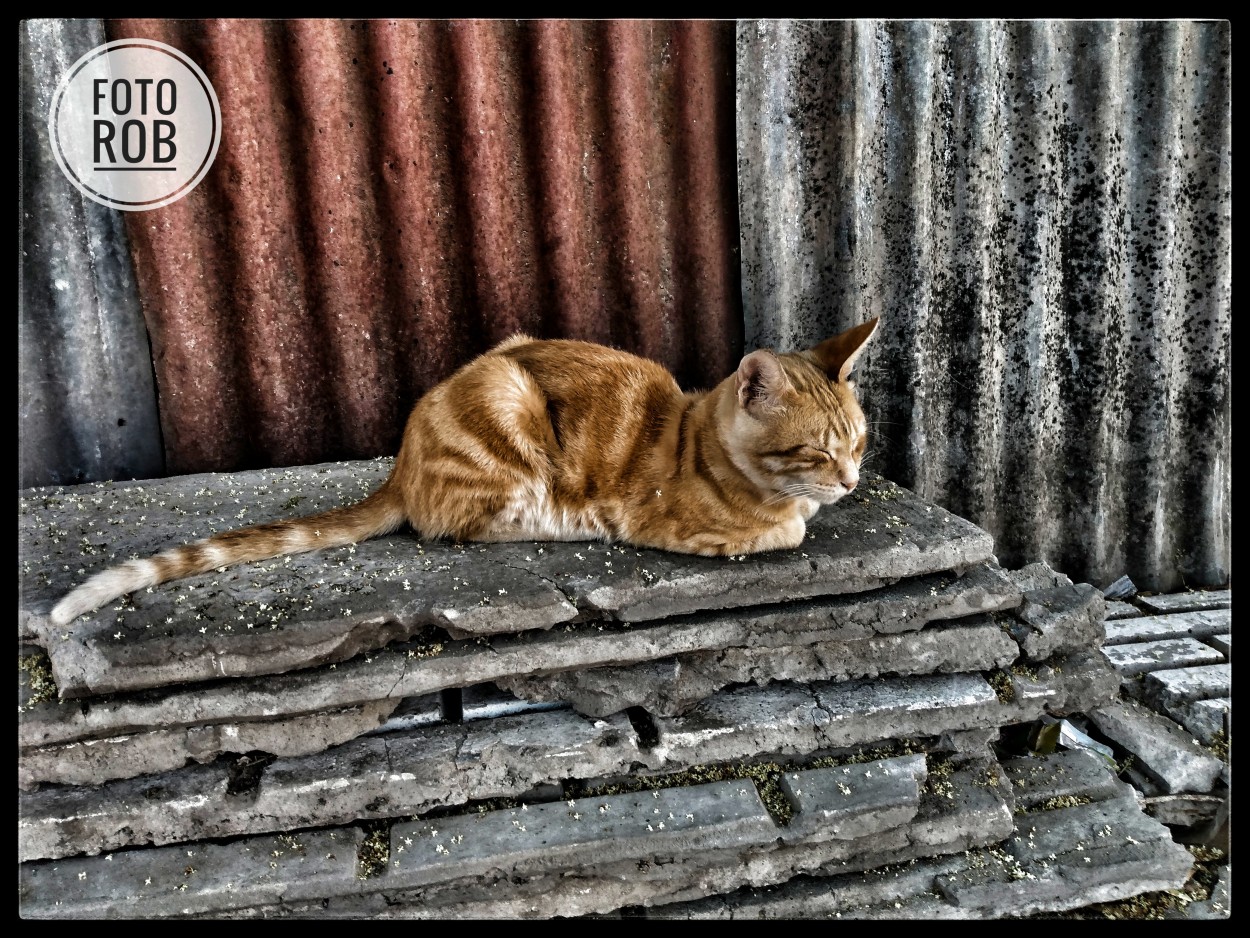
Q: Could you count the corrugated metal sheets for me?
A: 3